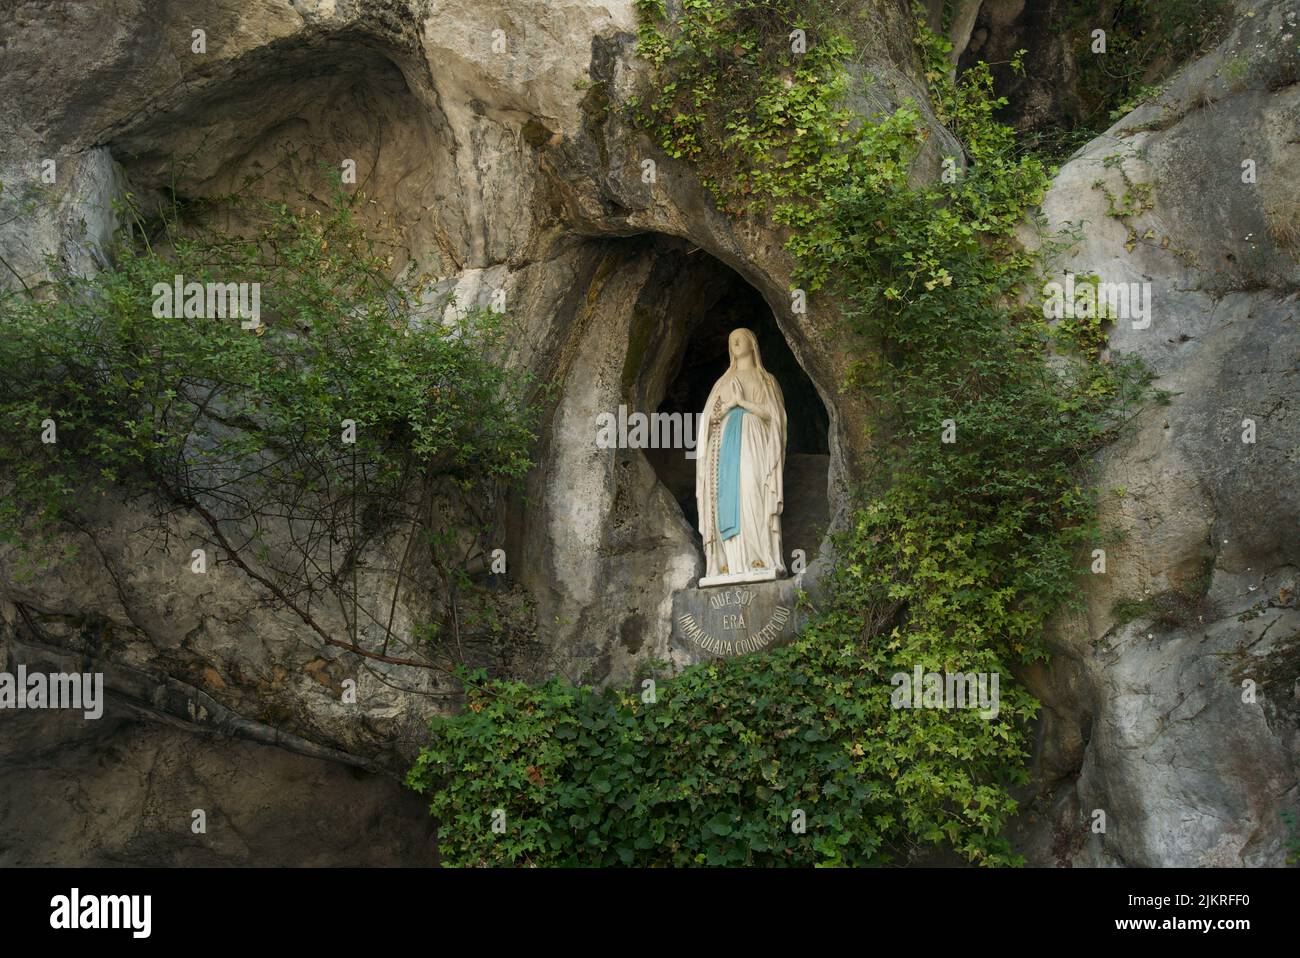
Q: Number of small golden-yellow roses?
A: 2